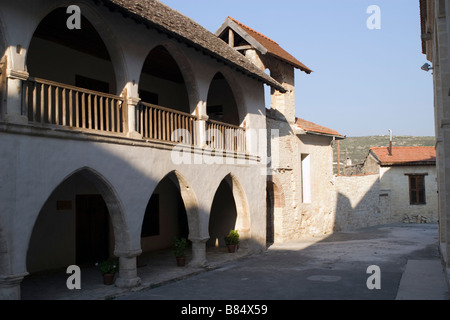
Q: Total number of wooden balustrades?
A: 3